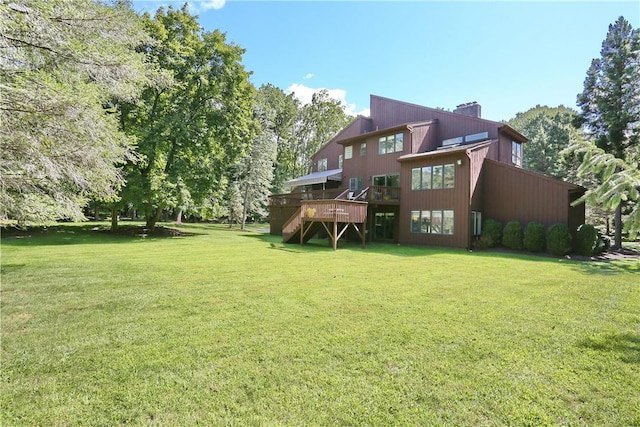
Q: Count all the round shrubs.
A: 5